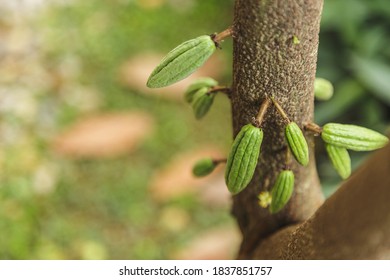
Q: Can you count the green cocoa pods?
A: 10